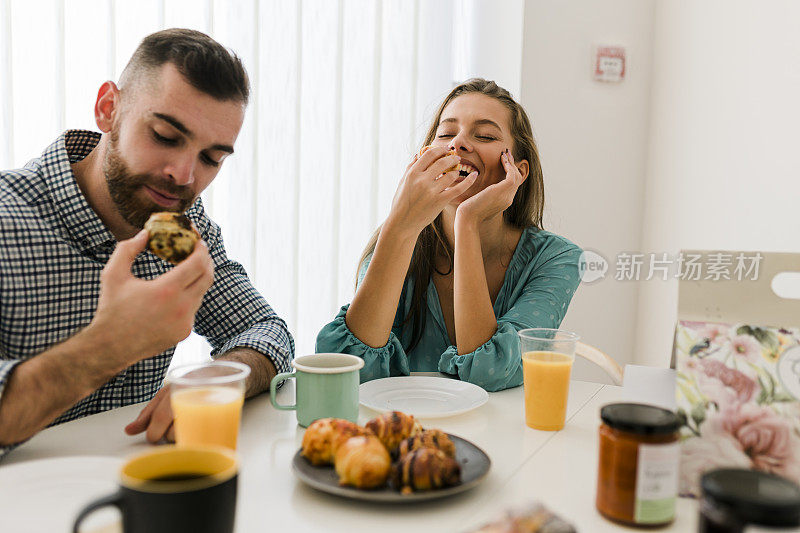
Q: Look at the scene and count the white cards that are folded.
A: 1